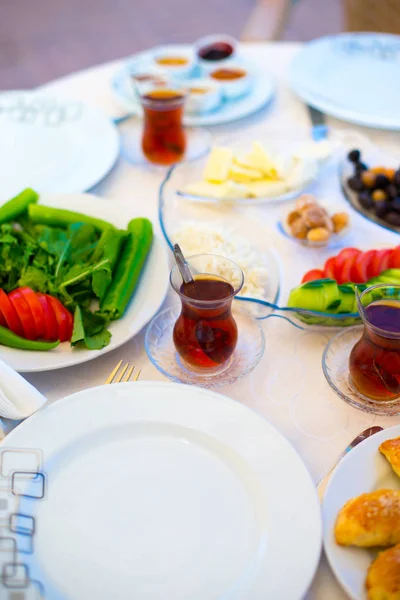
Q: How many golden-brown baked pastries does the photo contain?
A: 3